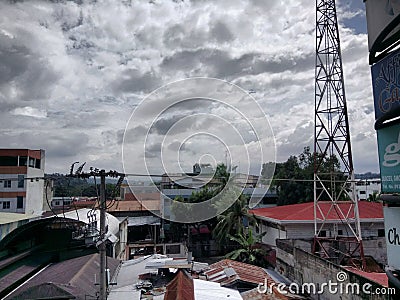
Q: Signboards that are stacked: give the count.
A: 4